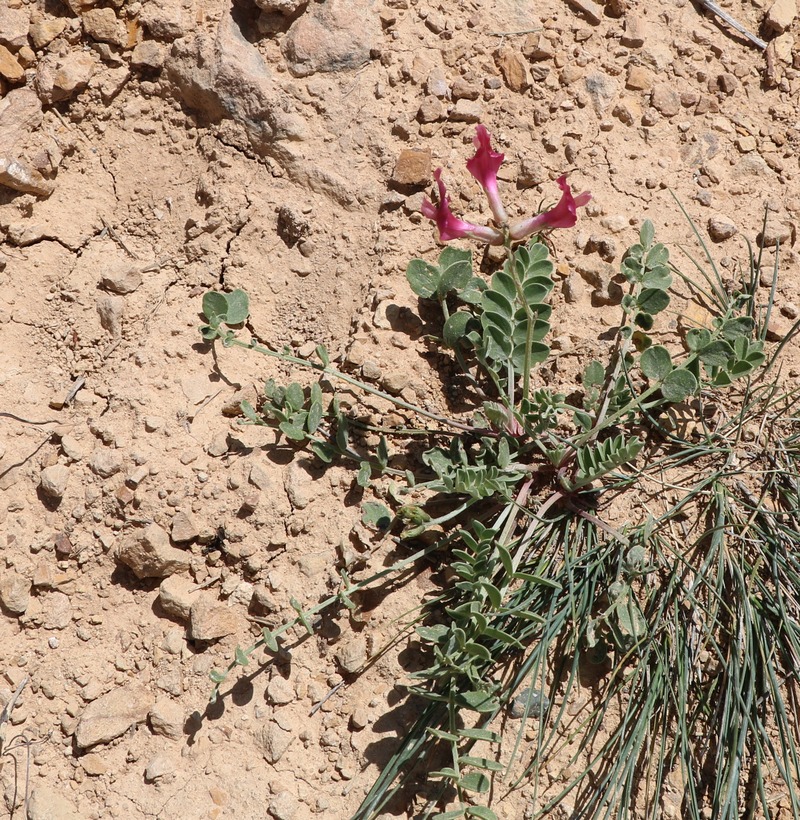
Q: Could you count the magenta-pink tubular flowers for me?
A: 3